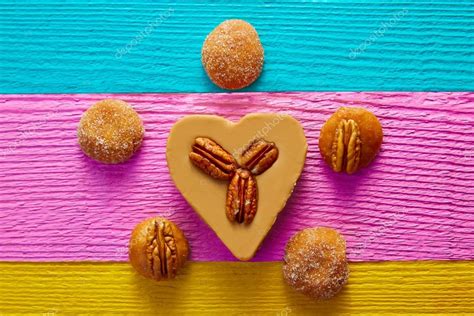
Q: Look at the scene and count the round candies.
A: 5